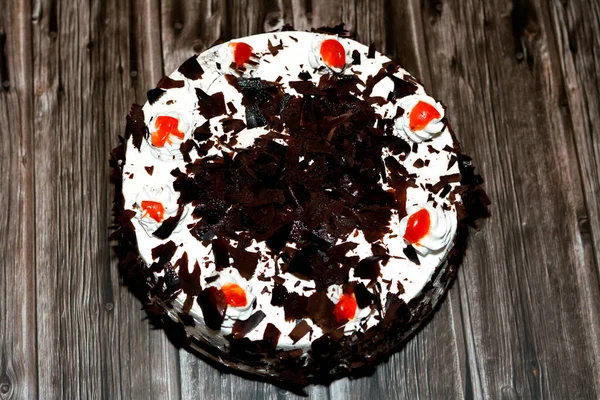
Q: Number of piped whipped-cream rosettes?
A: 8